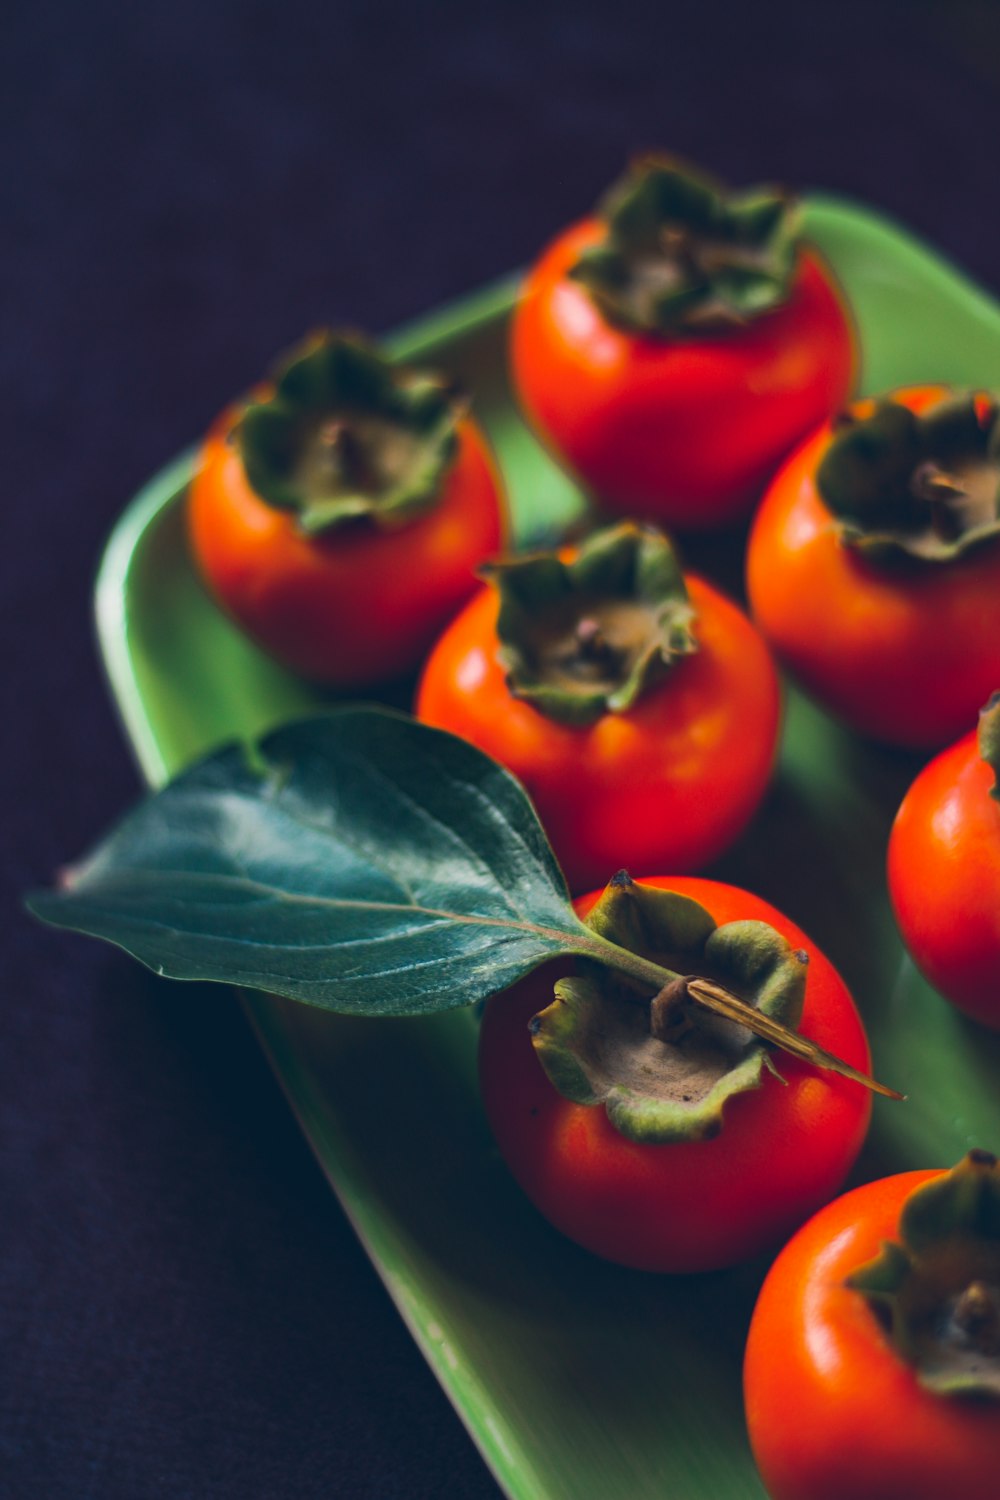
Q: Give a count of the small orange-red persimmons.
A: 7